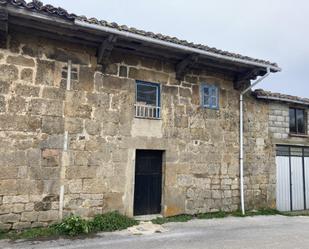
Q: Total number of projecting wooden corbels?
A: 4